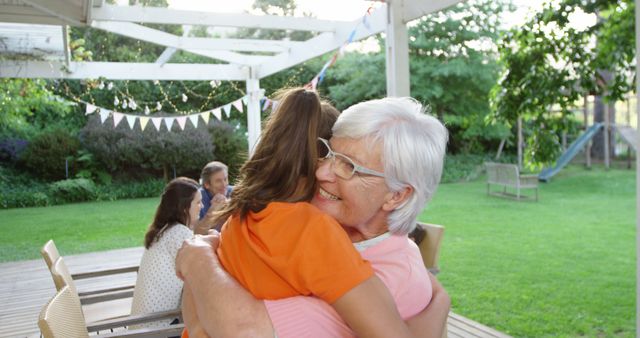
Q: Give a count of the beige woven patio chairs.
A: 4